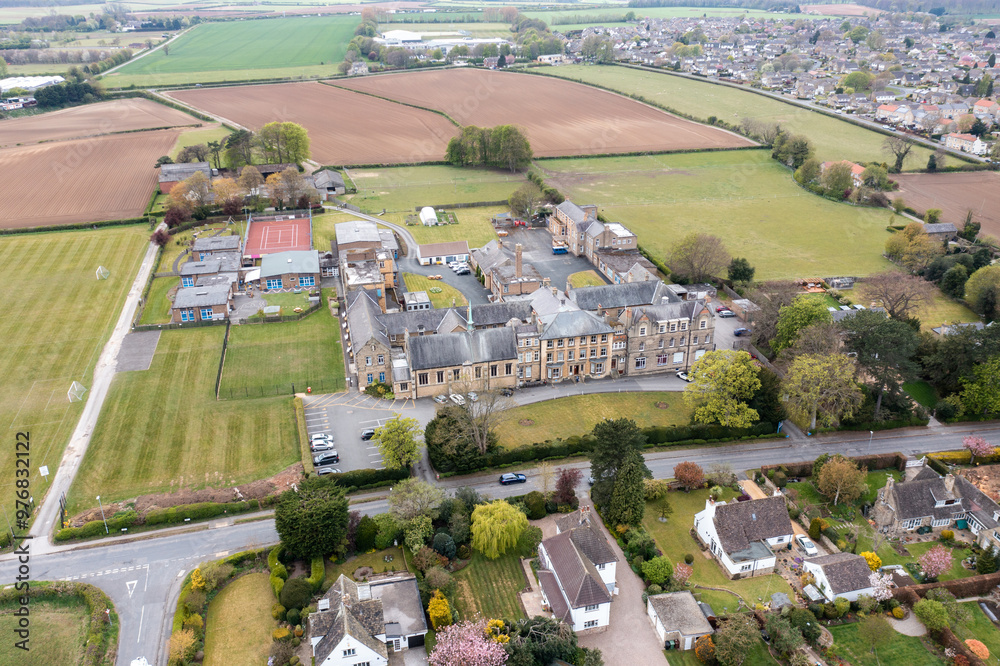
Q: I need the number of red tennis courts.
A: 1